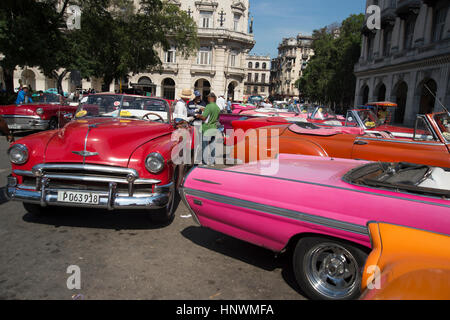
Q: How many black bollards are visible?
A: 0